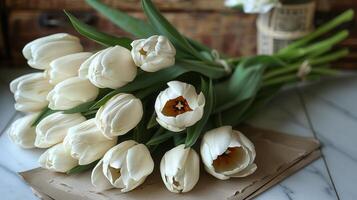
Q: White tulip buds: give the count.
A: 15